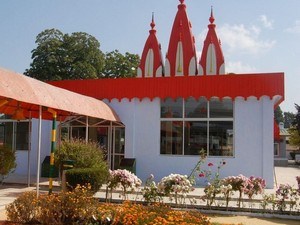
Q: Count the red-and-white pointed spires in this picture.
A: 3